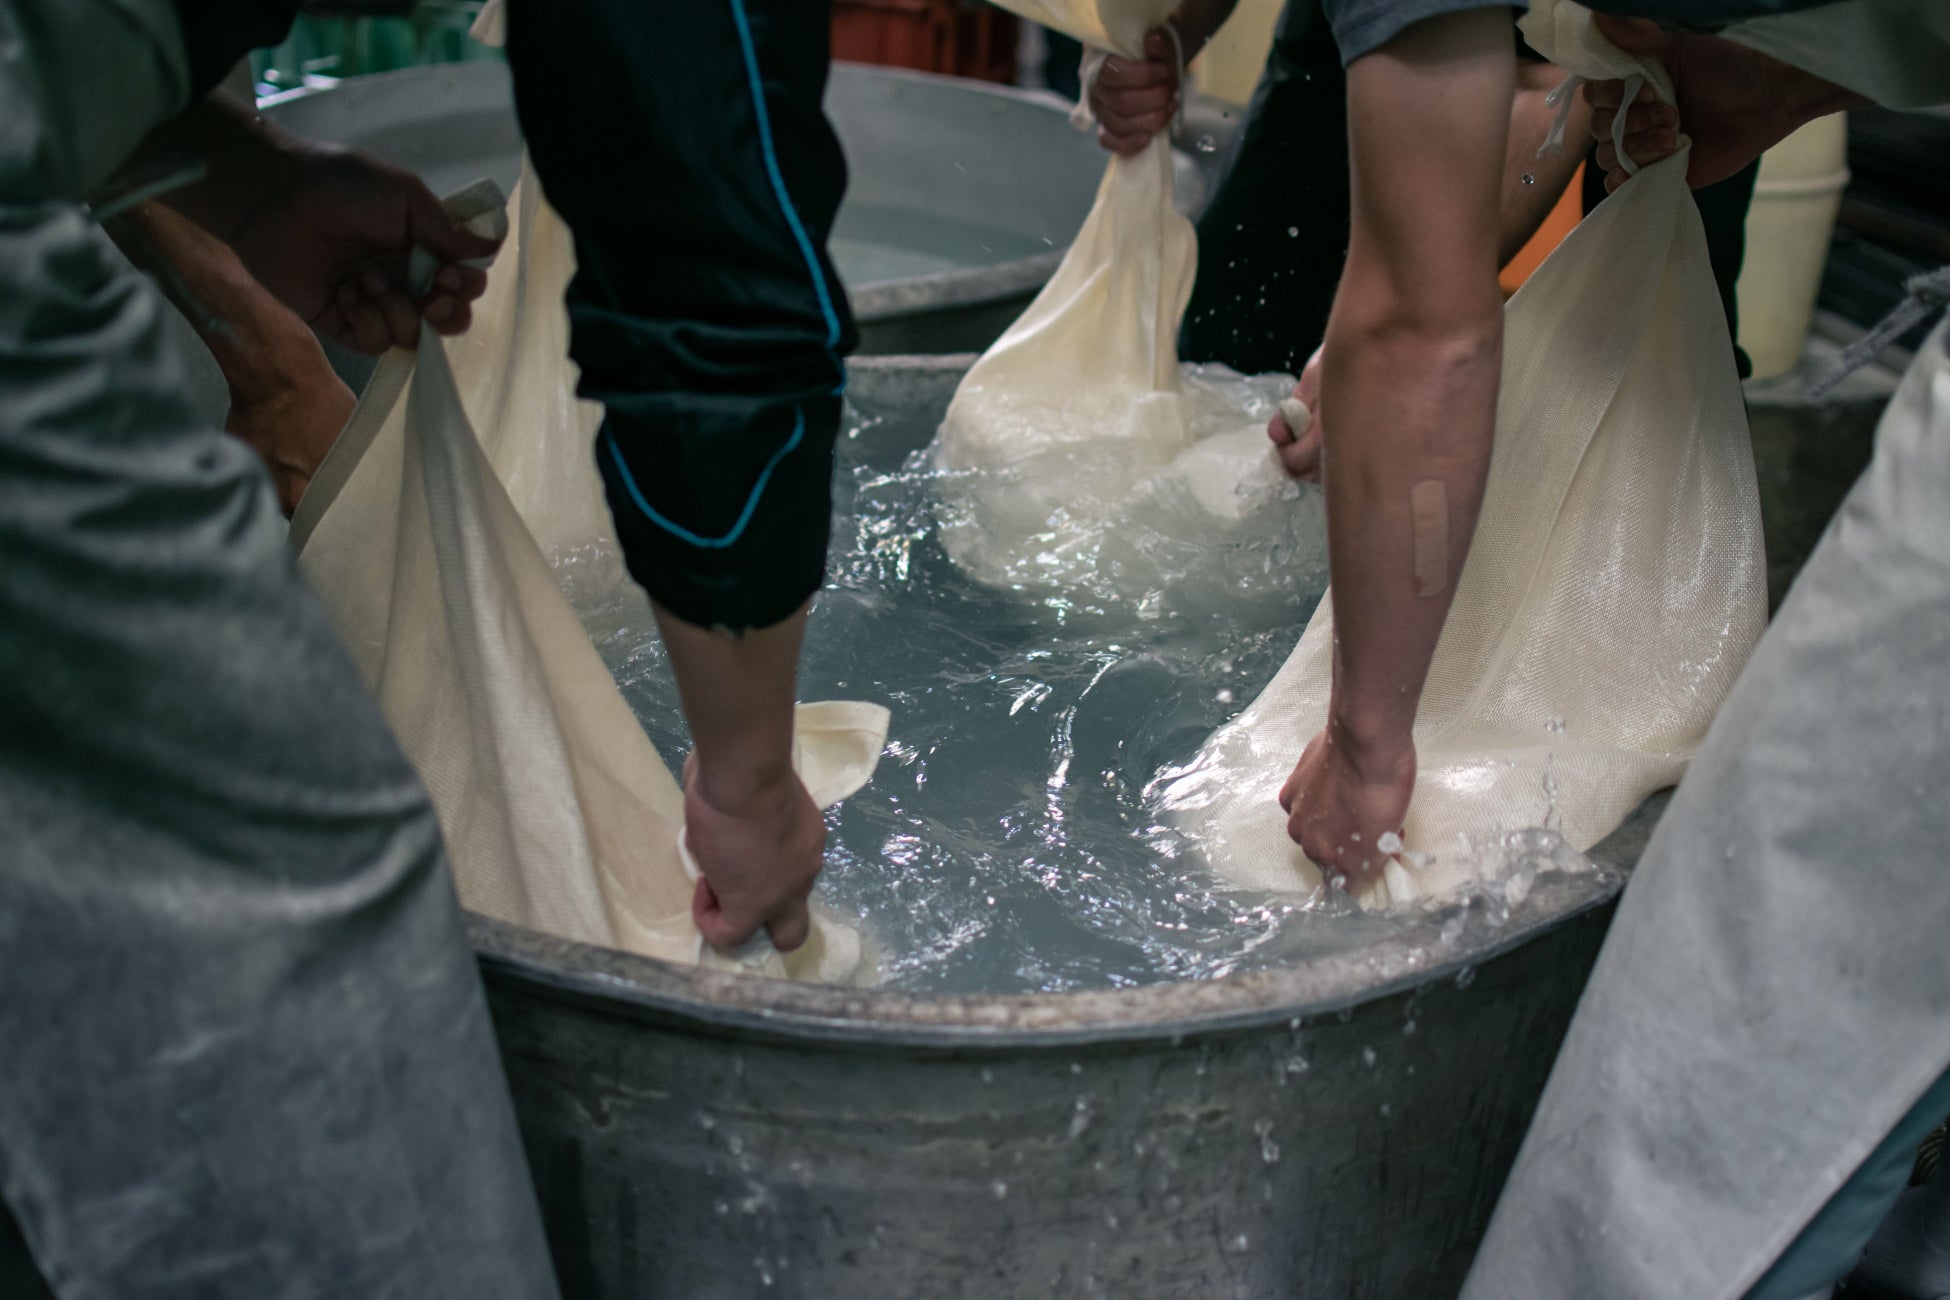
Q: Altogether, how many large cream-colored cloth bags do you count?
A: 4